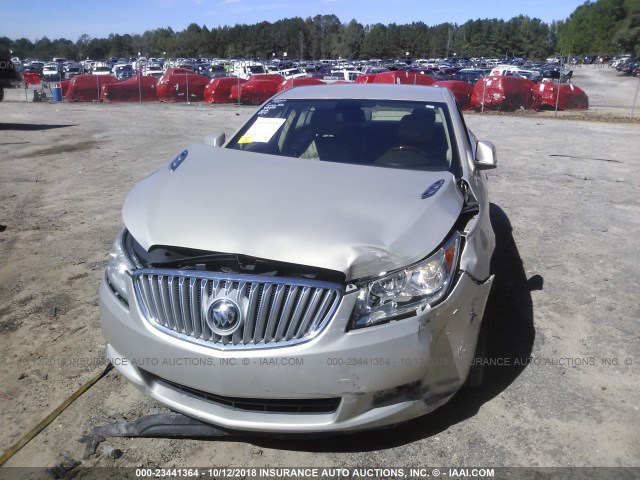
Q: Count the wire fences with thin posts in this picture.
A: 1